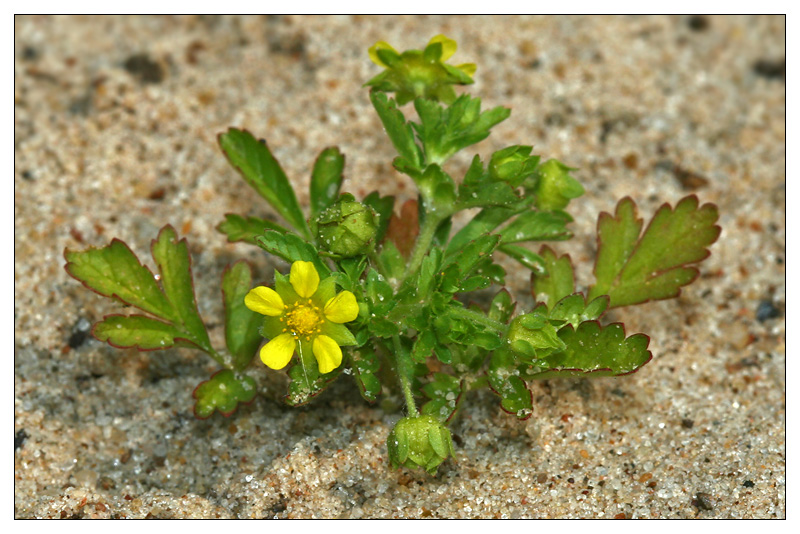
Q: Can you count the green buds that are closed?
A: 5